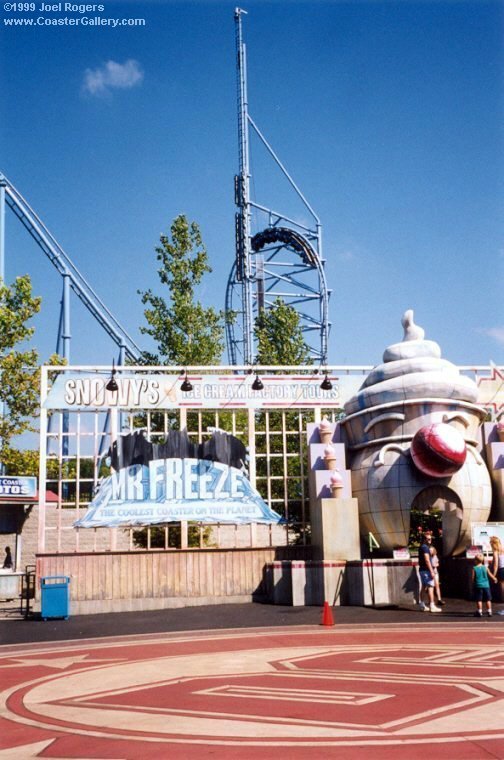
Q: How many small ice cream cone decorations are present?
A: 3